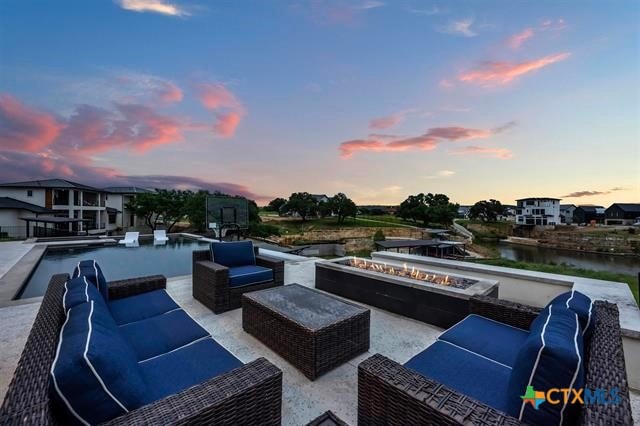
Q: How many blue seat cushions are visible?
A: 6